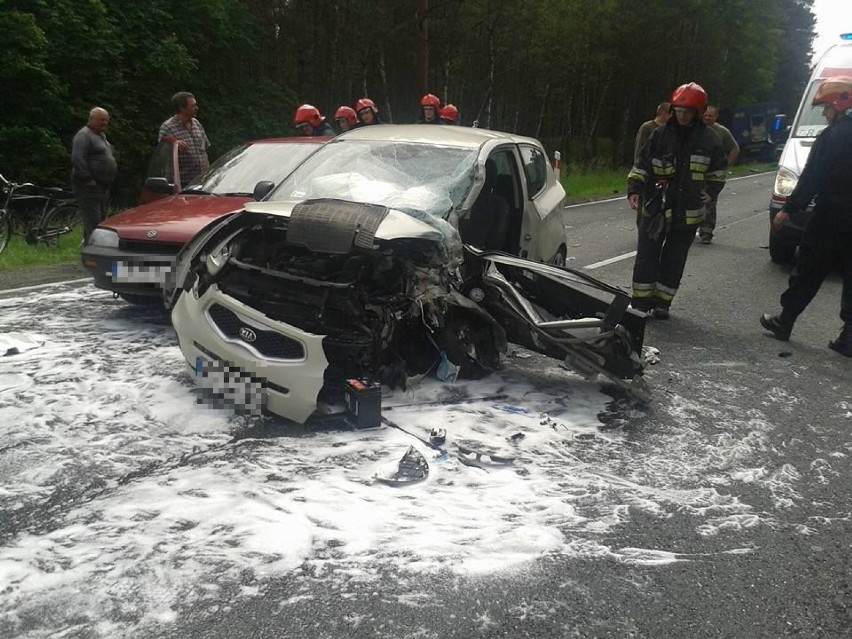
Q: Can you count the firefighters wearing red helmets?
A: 7